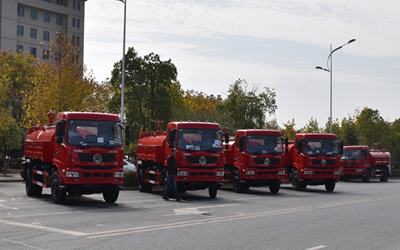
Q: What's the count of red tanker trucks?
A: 5